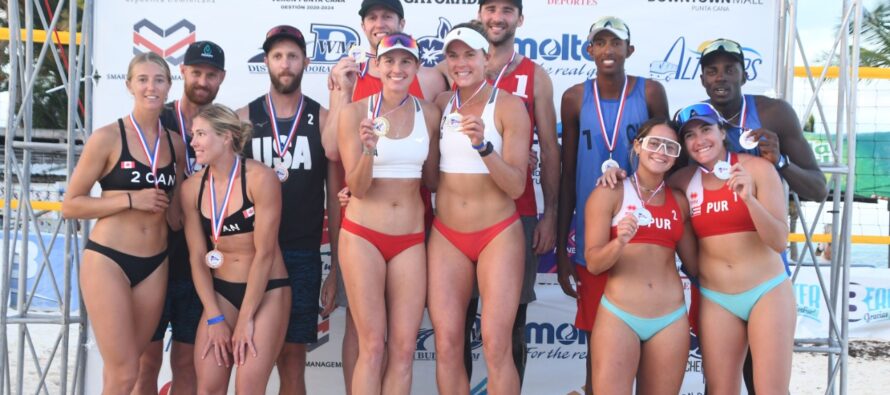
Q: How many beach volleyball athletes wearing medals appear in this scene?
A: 12